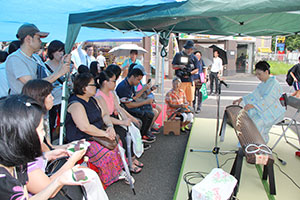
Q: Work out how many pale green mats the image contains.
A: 2